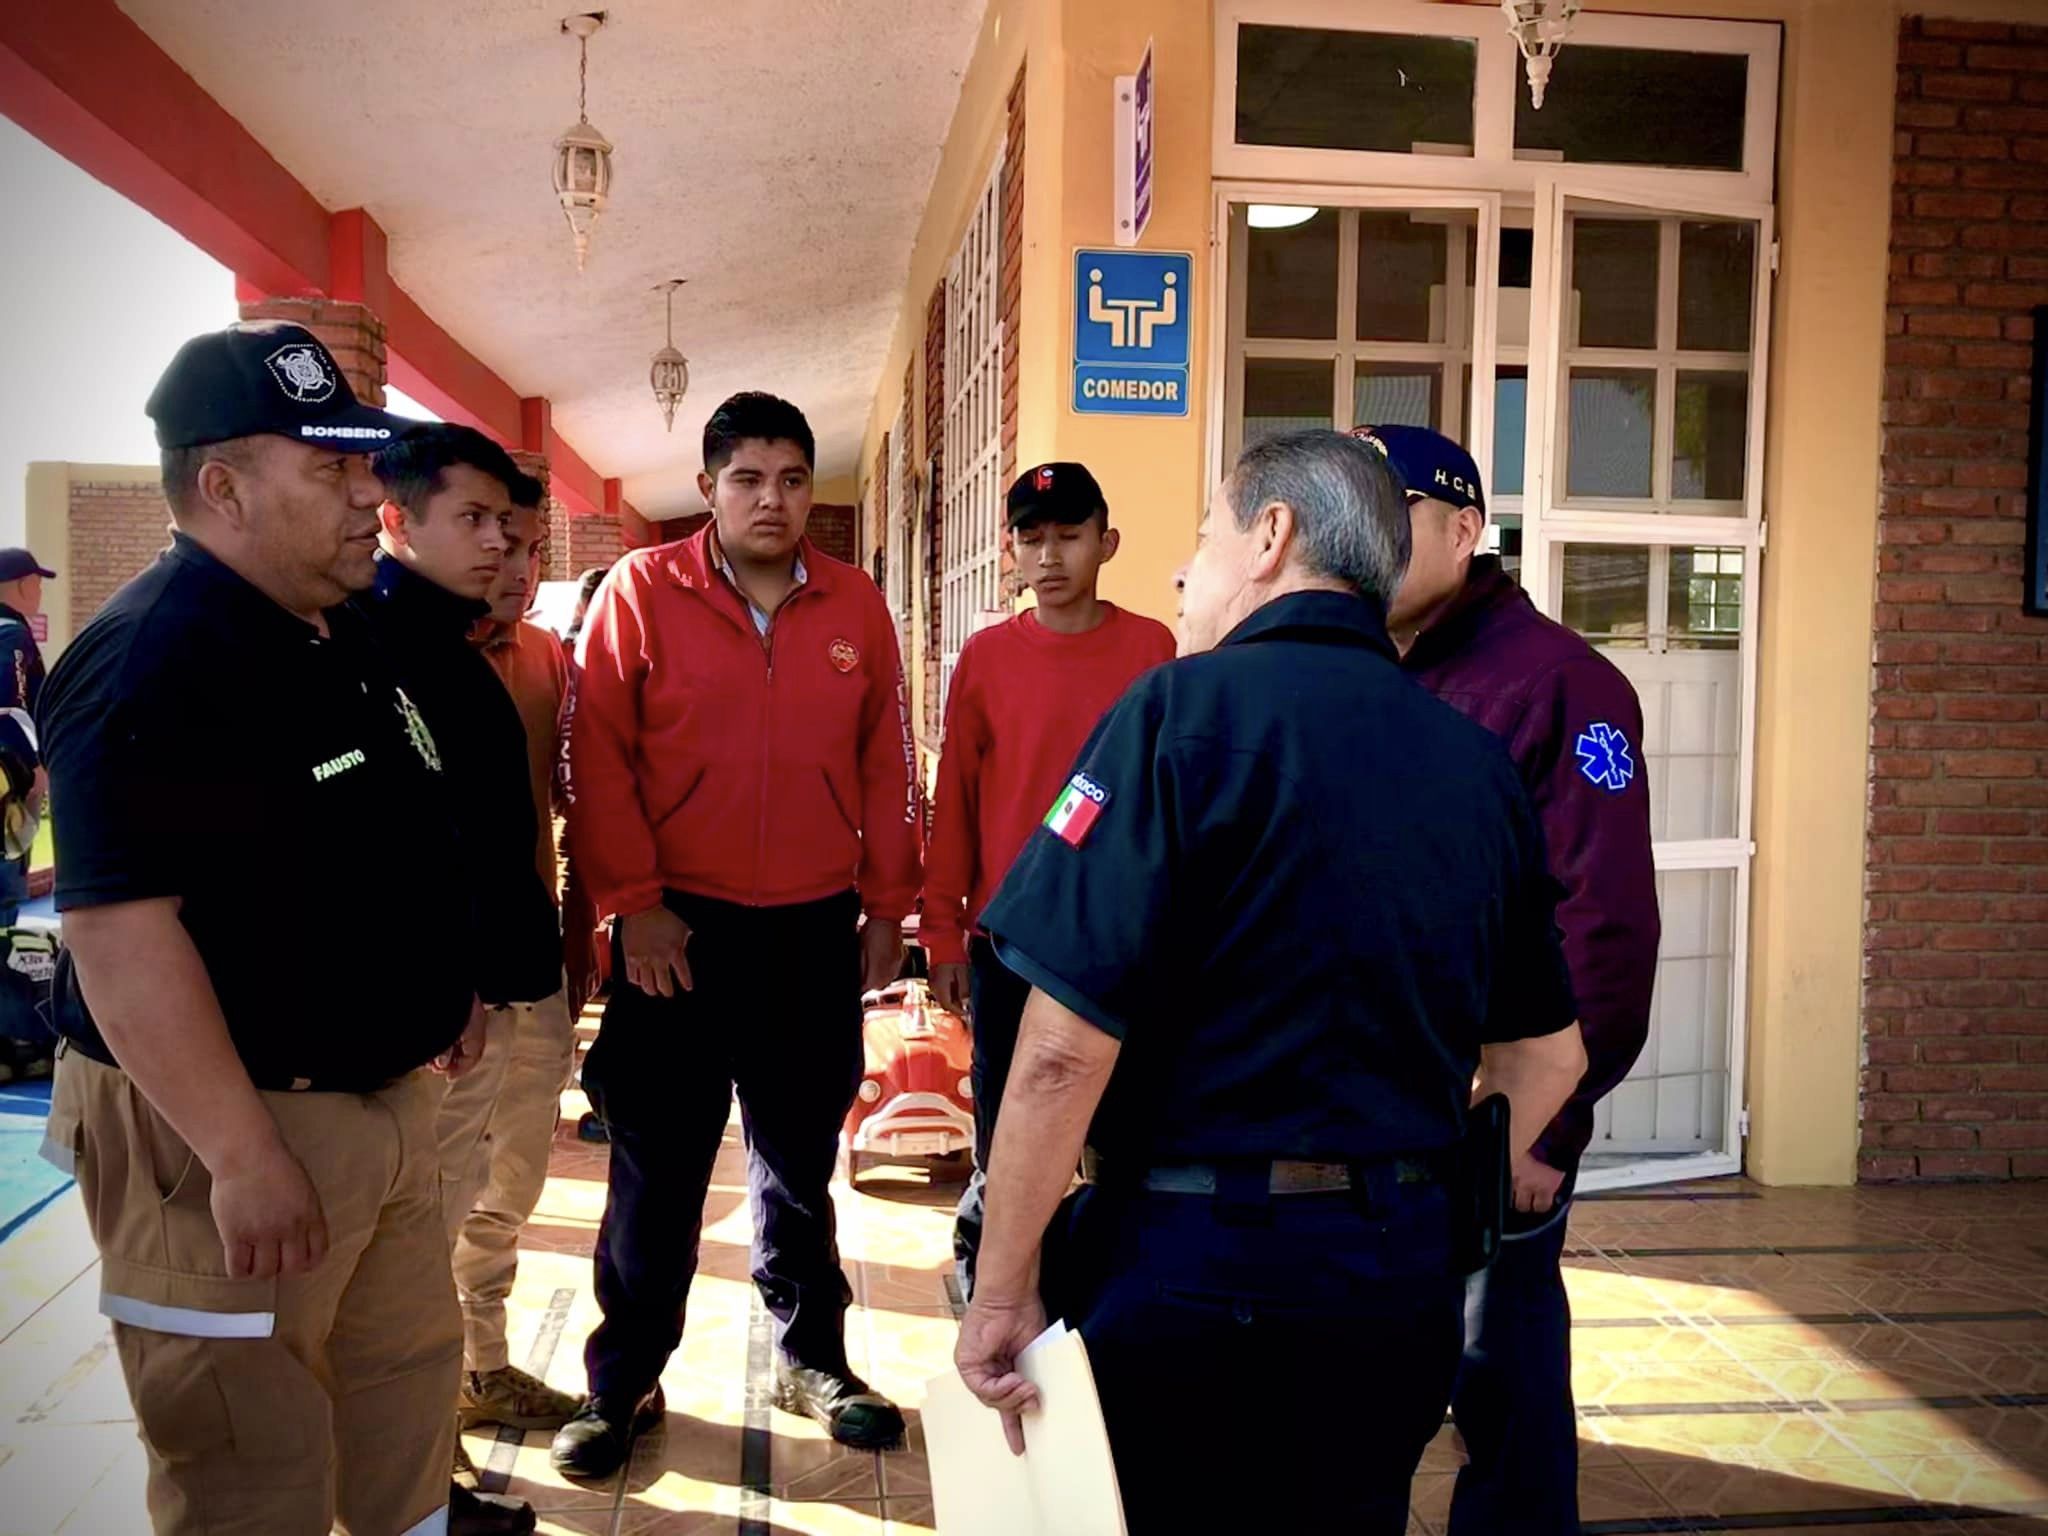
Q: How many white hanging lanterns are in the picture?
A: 3